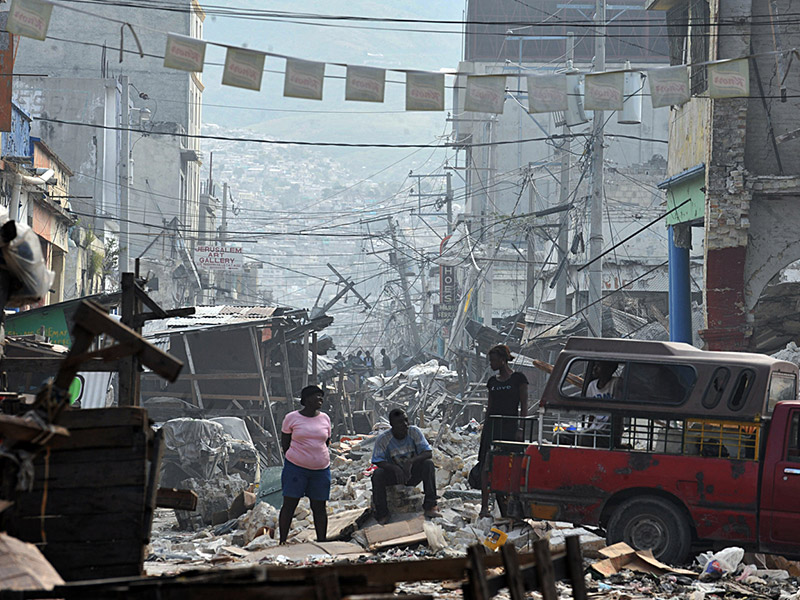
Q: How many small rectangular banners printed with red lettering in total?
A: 11